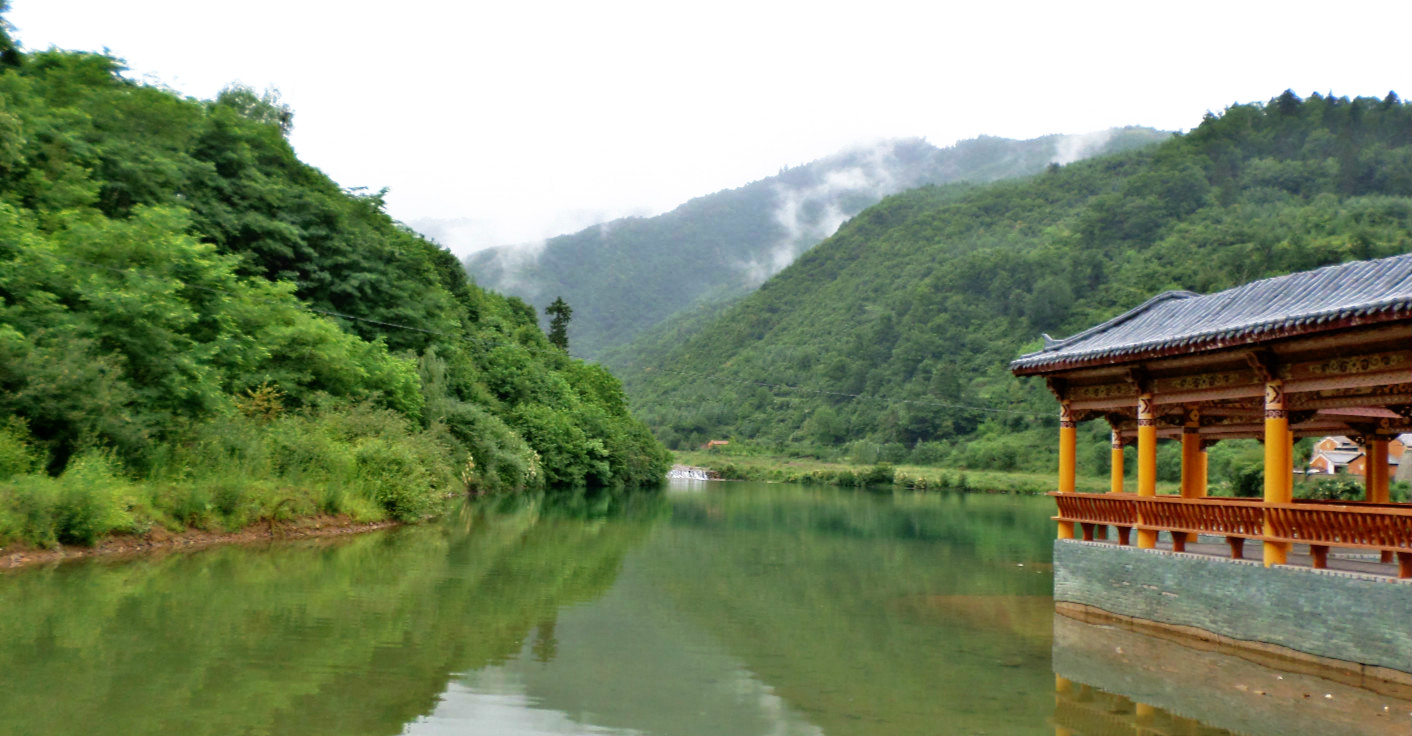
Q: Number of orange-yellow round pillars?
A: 9